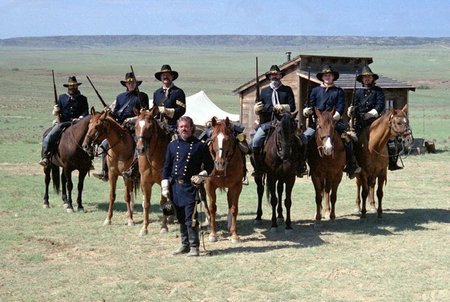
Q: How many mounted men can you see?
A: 6